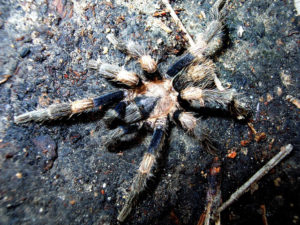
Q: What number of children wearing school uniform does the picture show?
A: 0